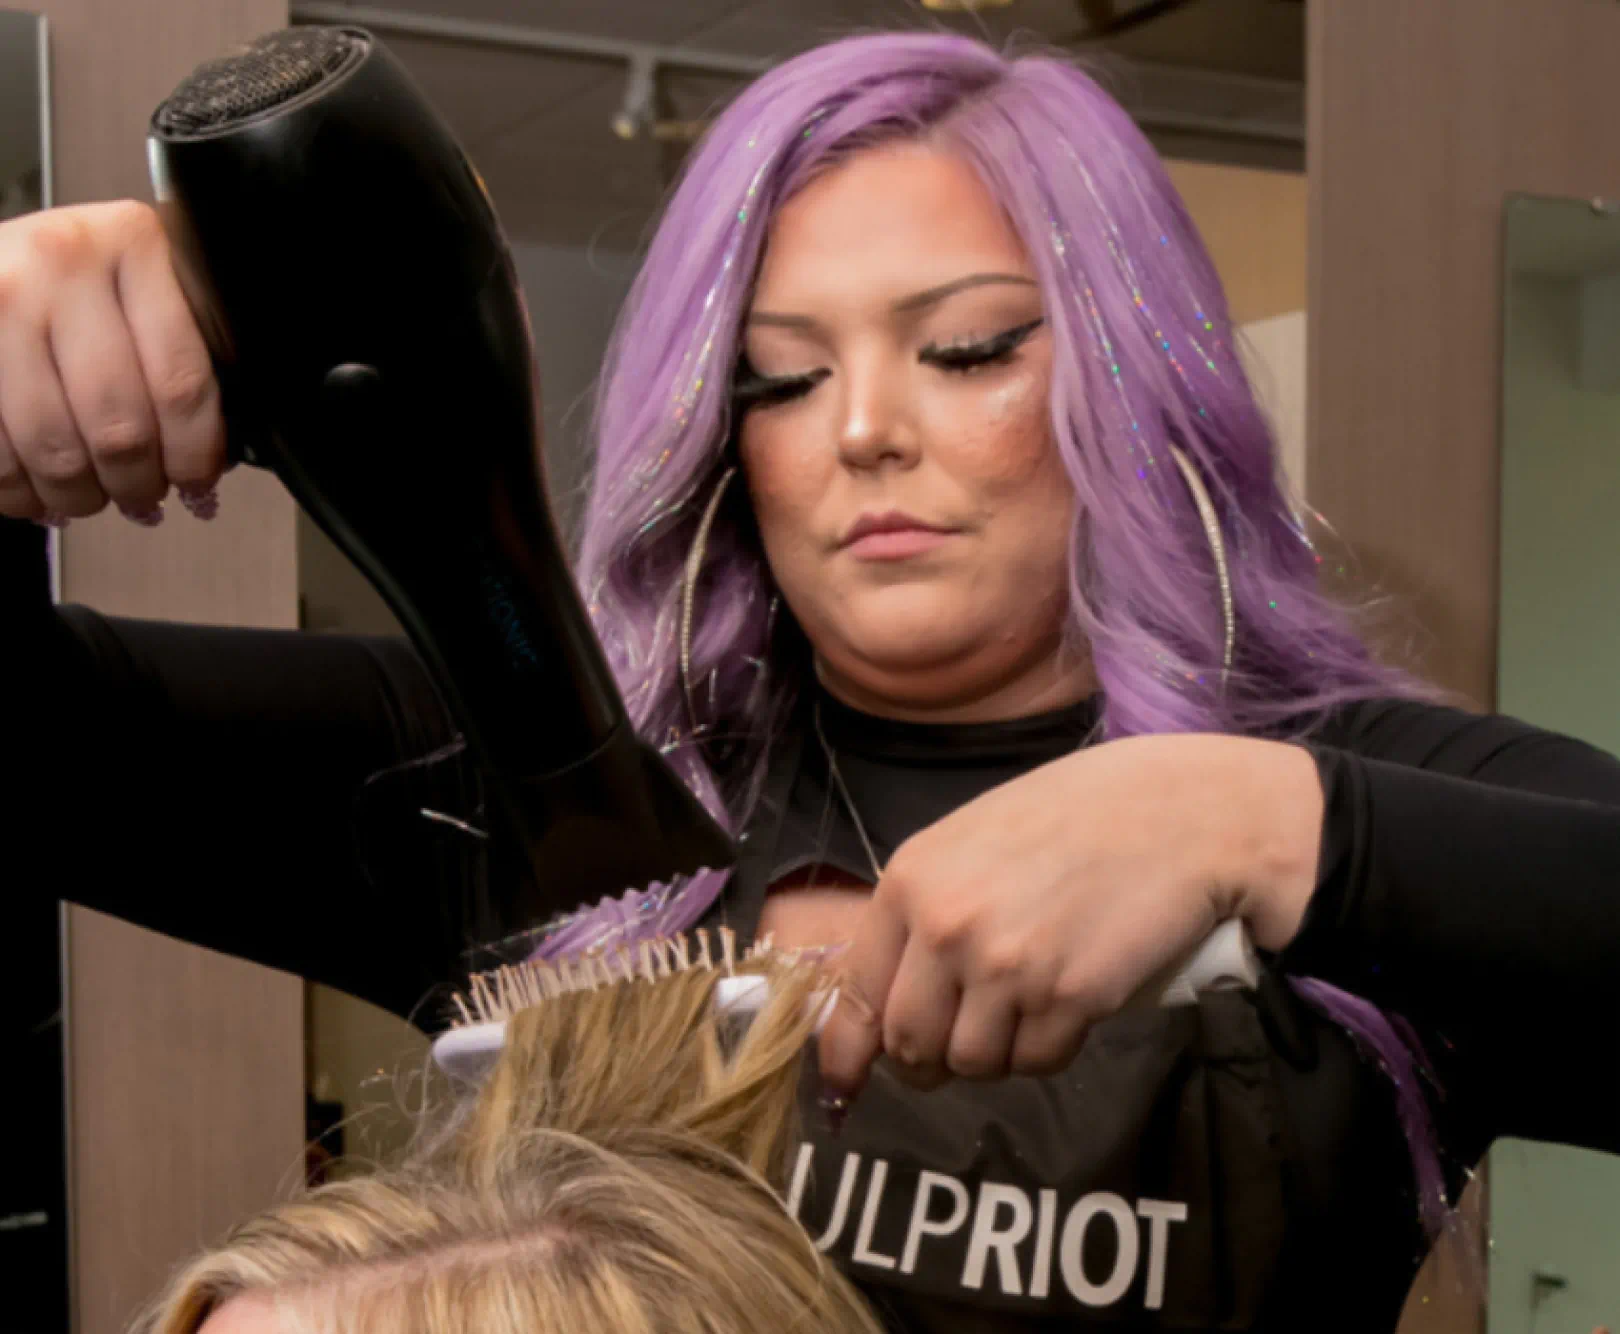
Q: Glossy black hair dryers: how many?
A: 1